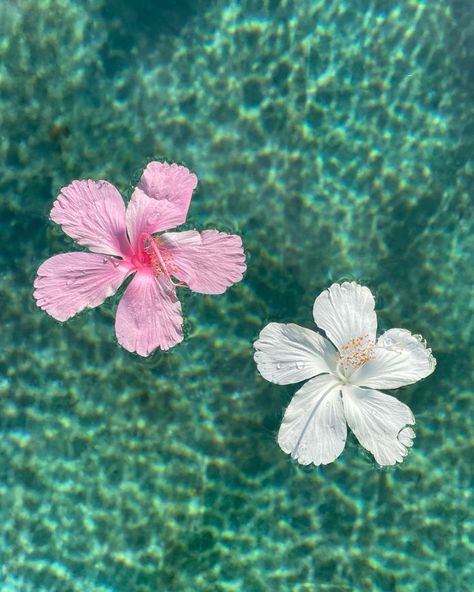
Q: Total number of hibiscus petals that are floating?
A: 10